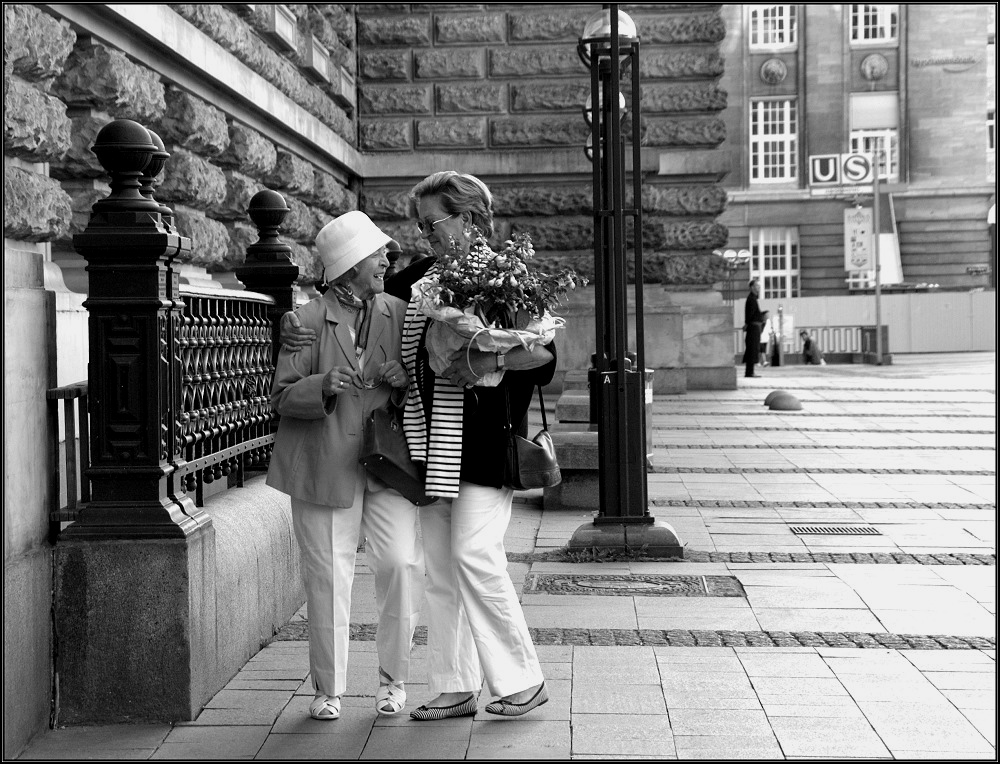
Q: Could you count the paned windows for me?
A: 5